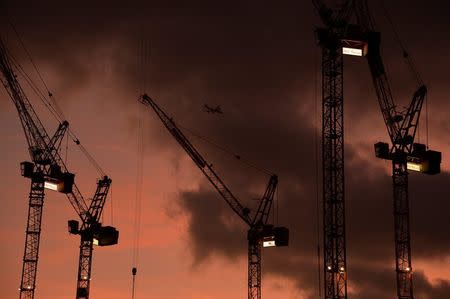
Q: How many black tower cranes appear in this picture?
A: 5